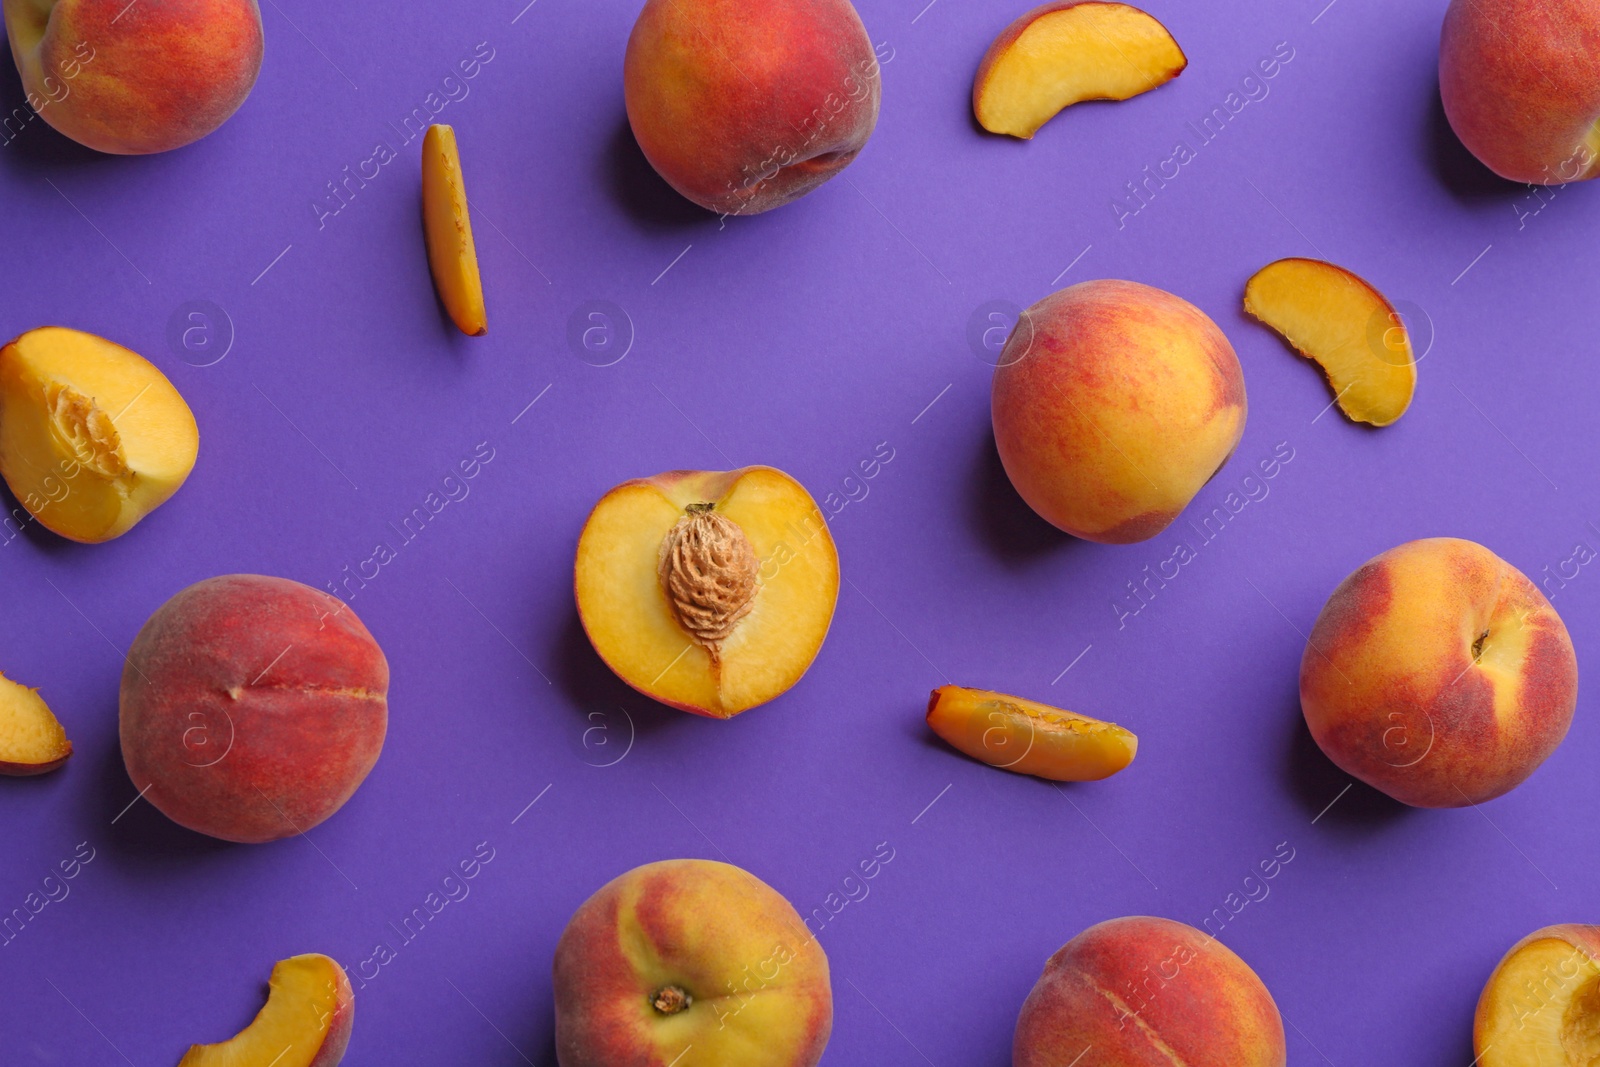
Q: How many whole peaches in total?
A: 8